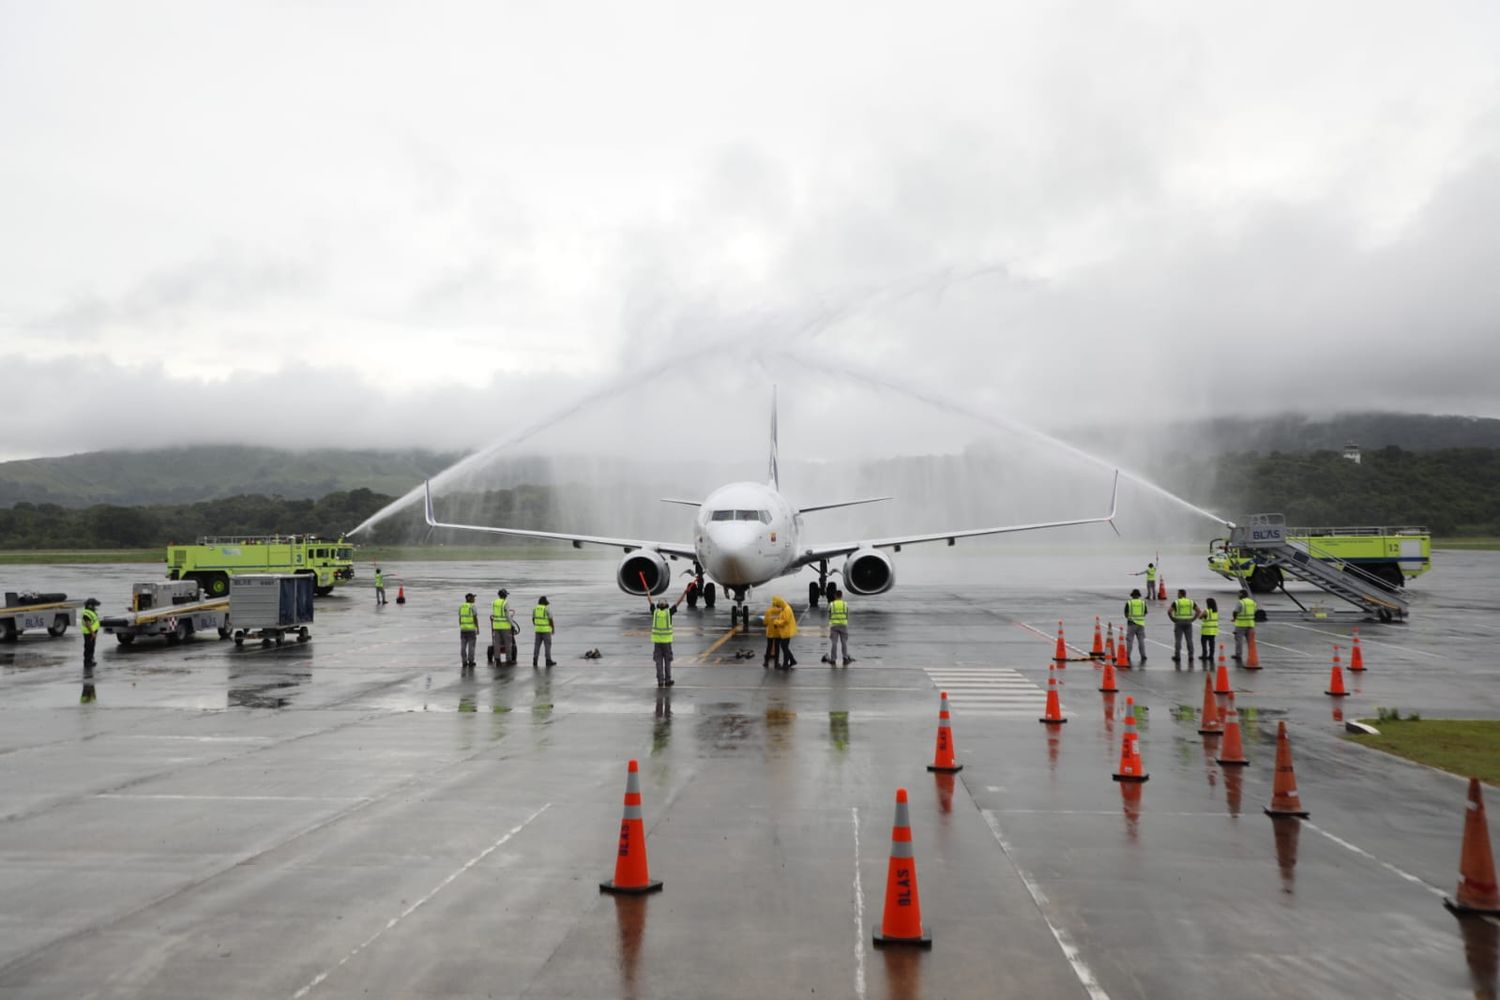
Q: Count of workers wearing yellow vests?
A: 12